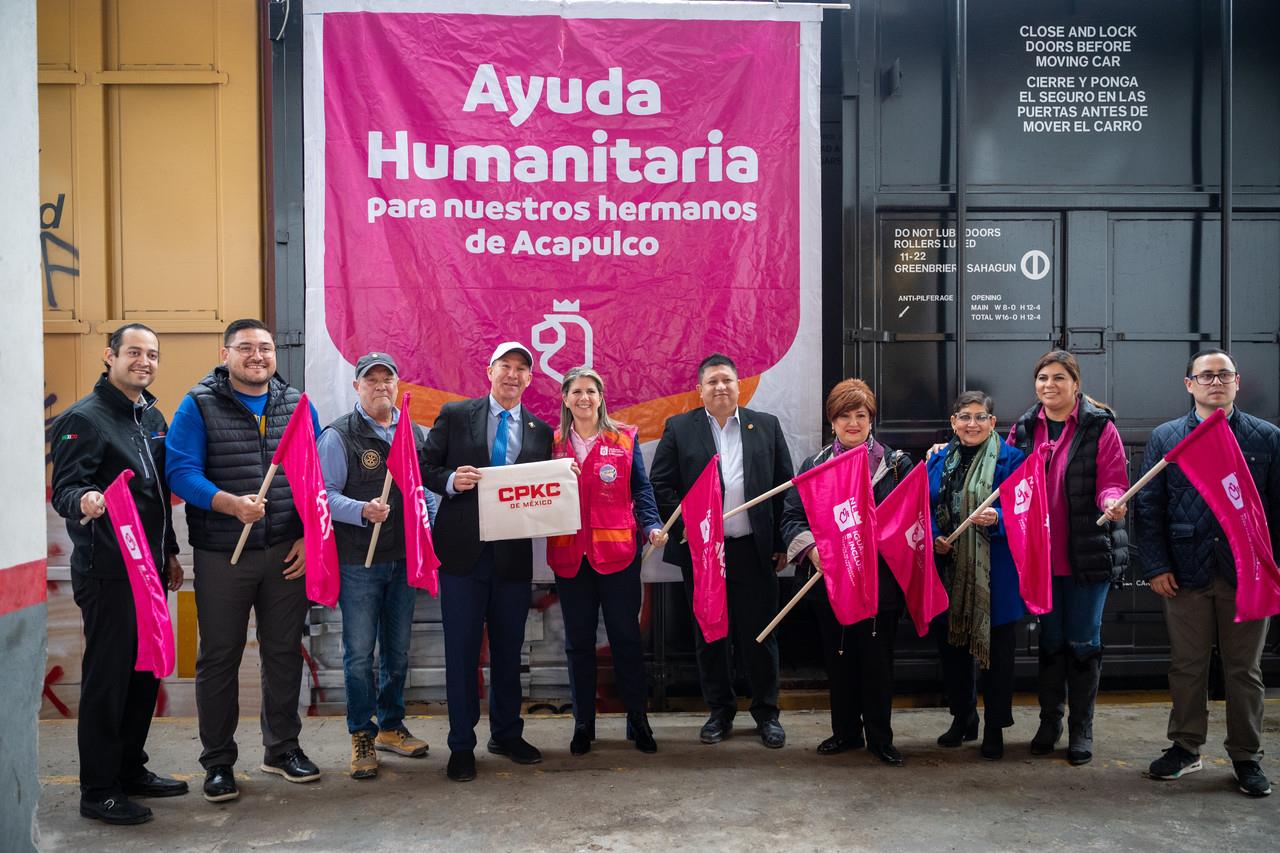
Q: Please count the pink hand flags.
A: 8